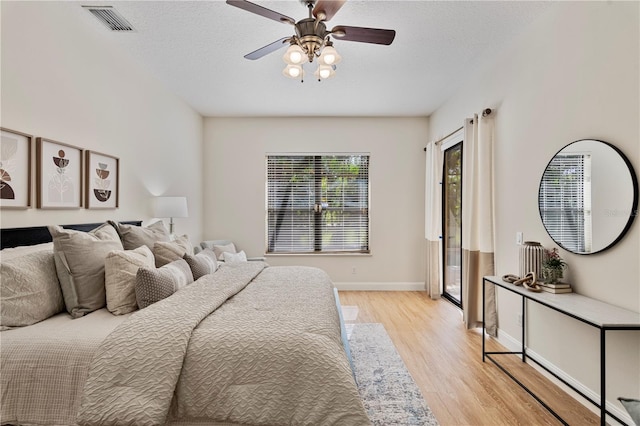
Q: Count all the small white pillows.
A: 1